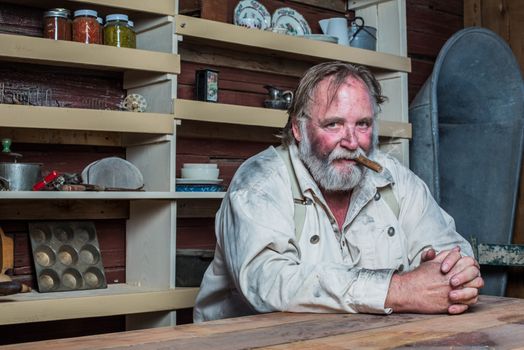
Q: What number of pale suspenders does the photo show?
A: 2